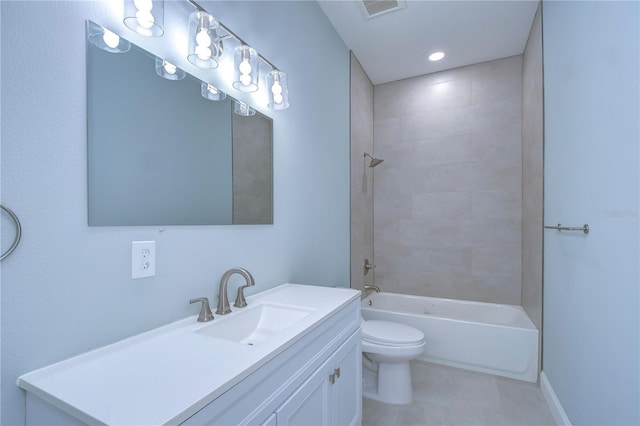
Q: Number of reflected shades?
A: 4